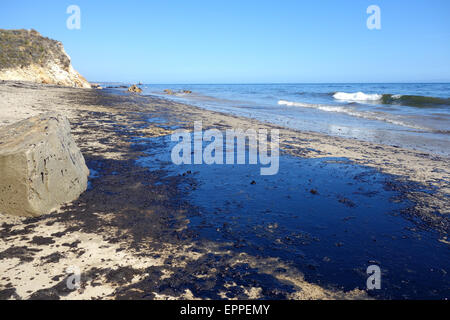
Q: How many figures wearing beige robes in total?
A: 0